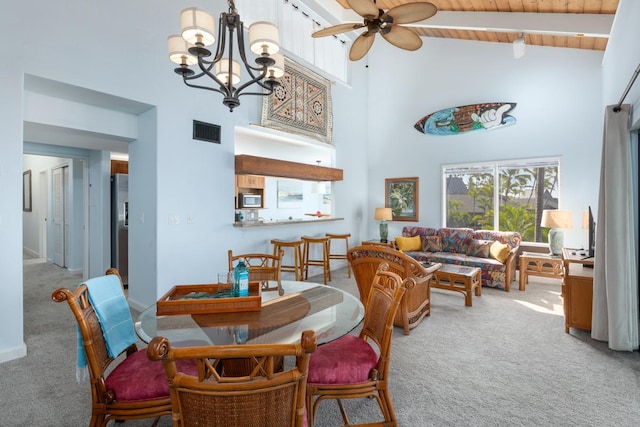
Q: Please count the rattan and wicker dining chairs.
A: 4